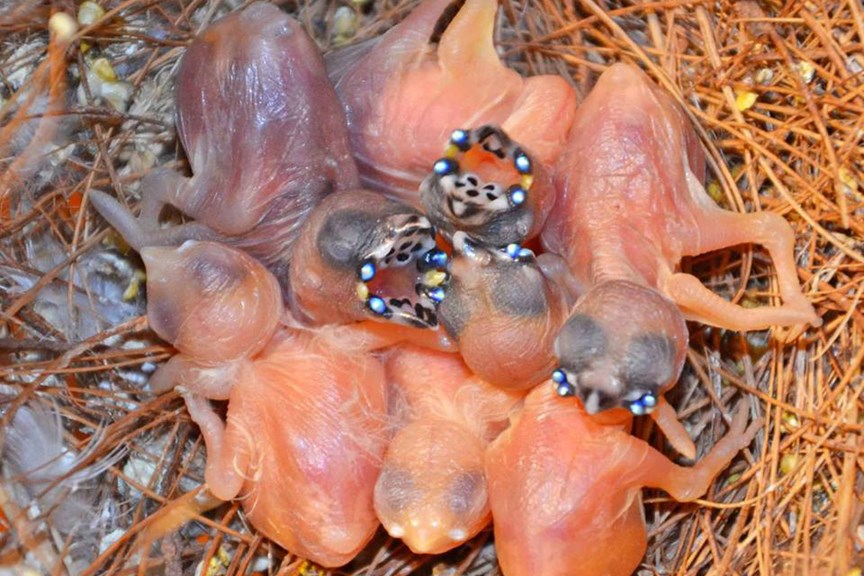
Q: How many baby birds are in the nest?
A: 6